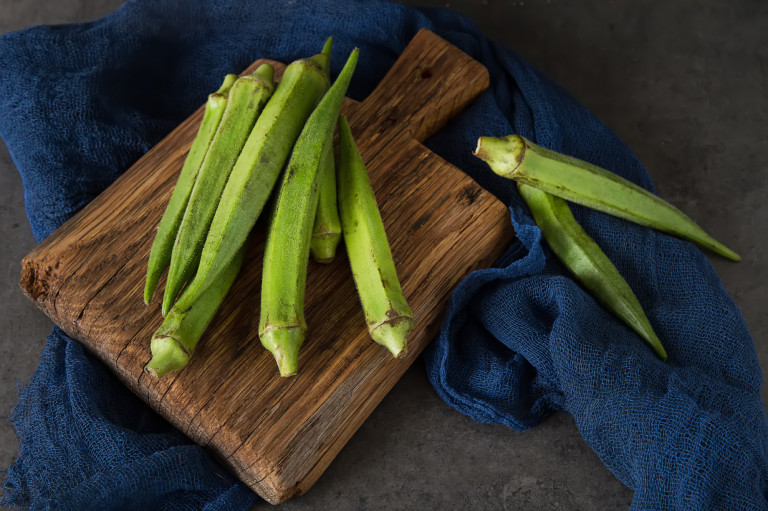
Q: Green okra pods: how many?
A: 9